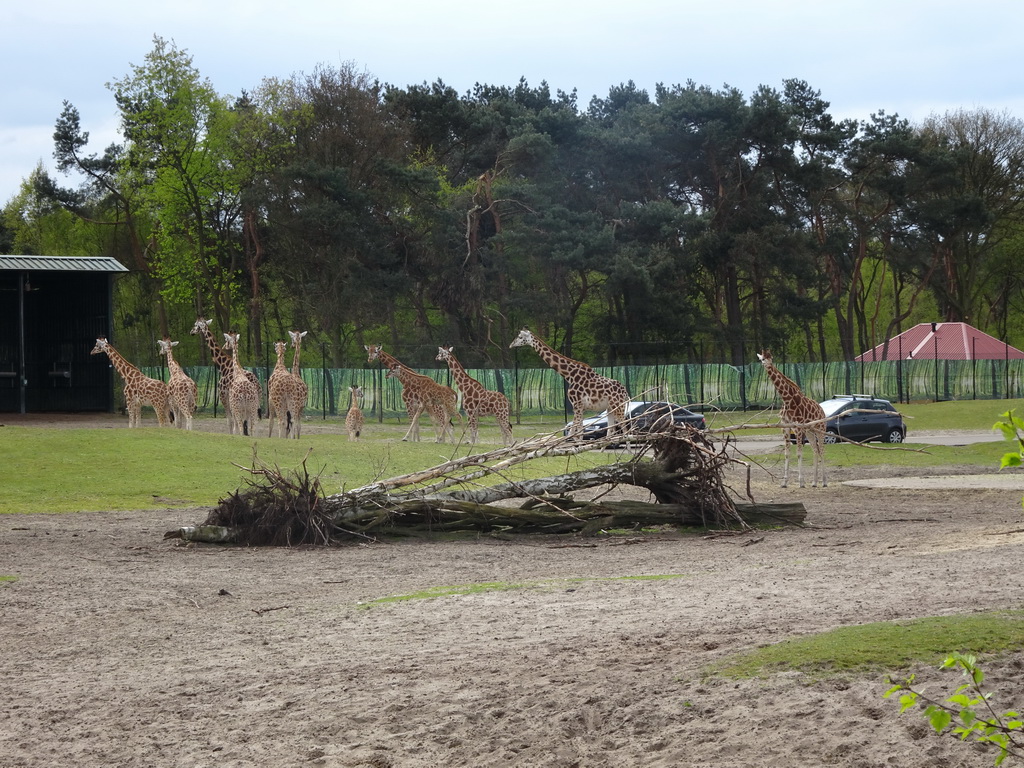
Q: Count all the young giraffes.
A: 1